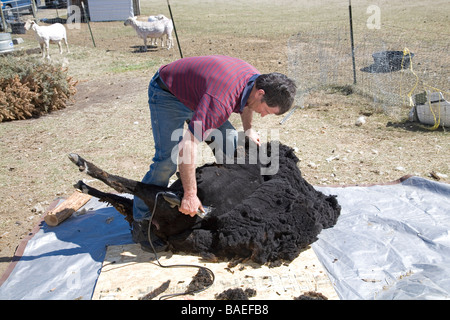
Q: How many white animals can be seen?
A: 3